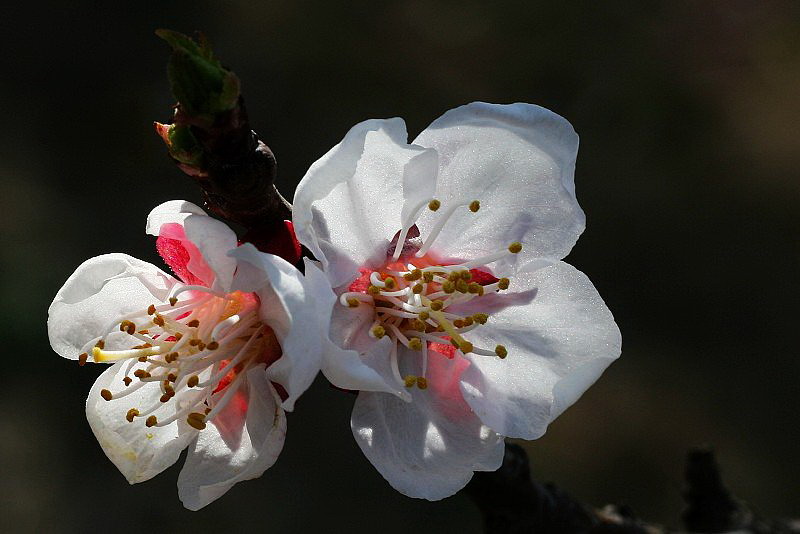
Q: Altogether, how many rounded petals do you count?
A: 10